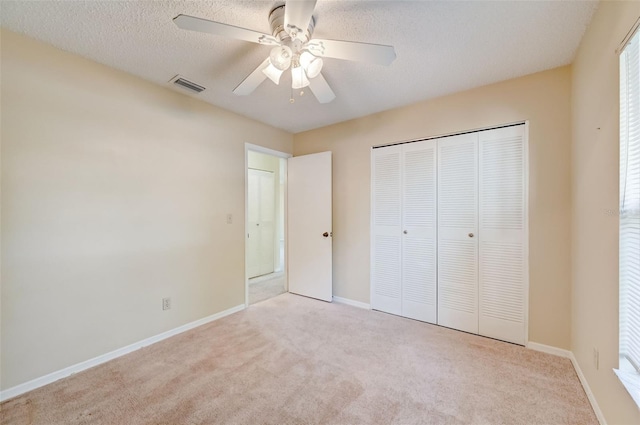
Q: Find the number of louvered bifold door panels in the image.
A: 4